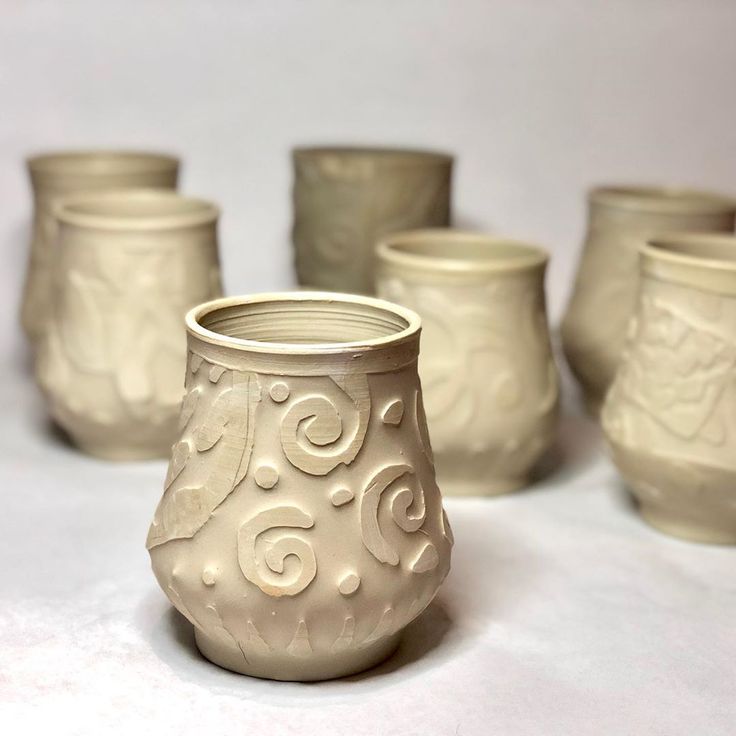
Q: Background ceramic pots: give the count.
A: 6